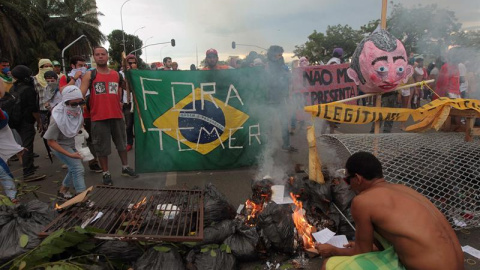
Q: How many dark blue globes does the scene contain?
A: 1